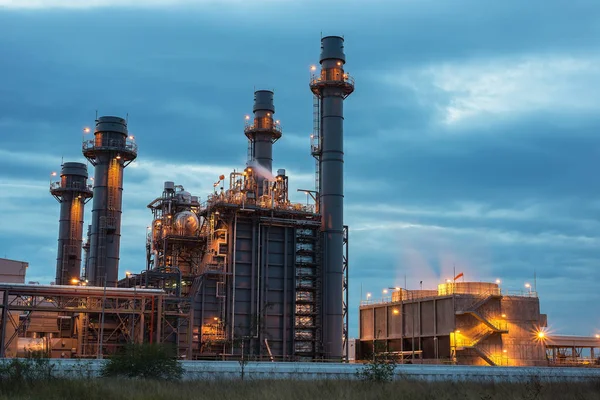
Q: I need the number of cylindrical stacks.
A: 4